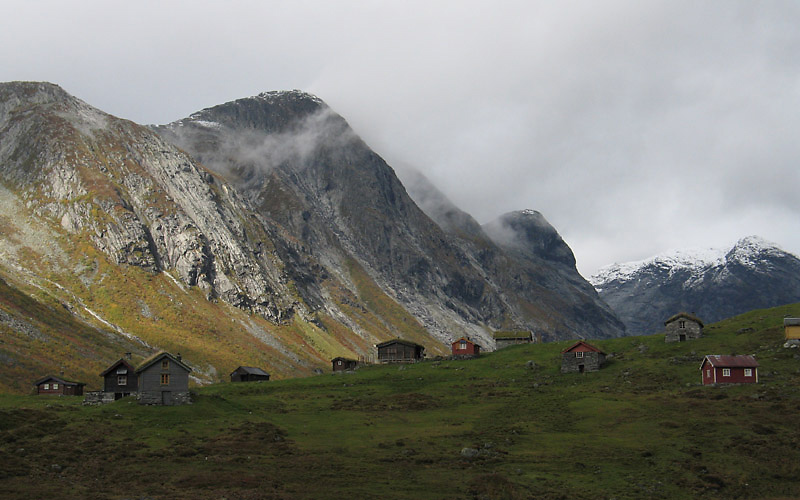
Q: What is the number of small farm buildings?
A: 12